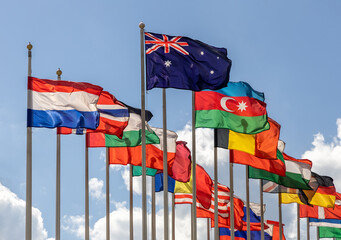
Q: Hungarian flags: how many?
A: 1